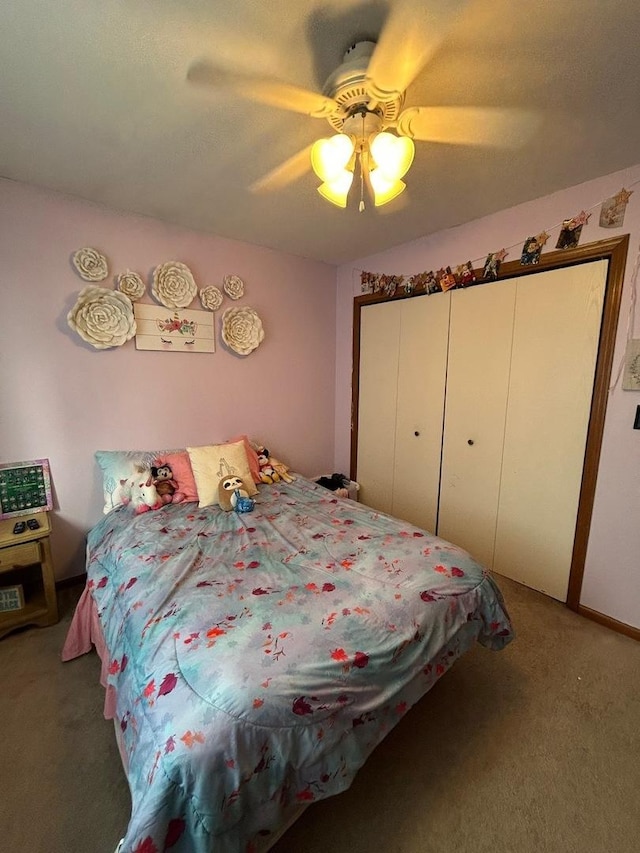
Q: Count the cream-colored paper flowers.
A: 7